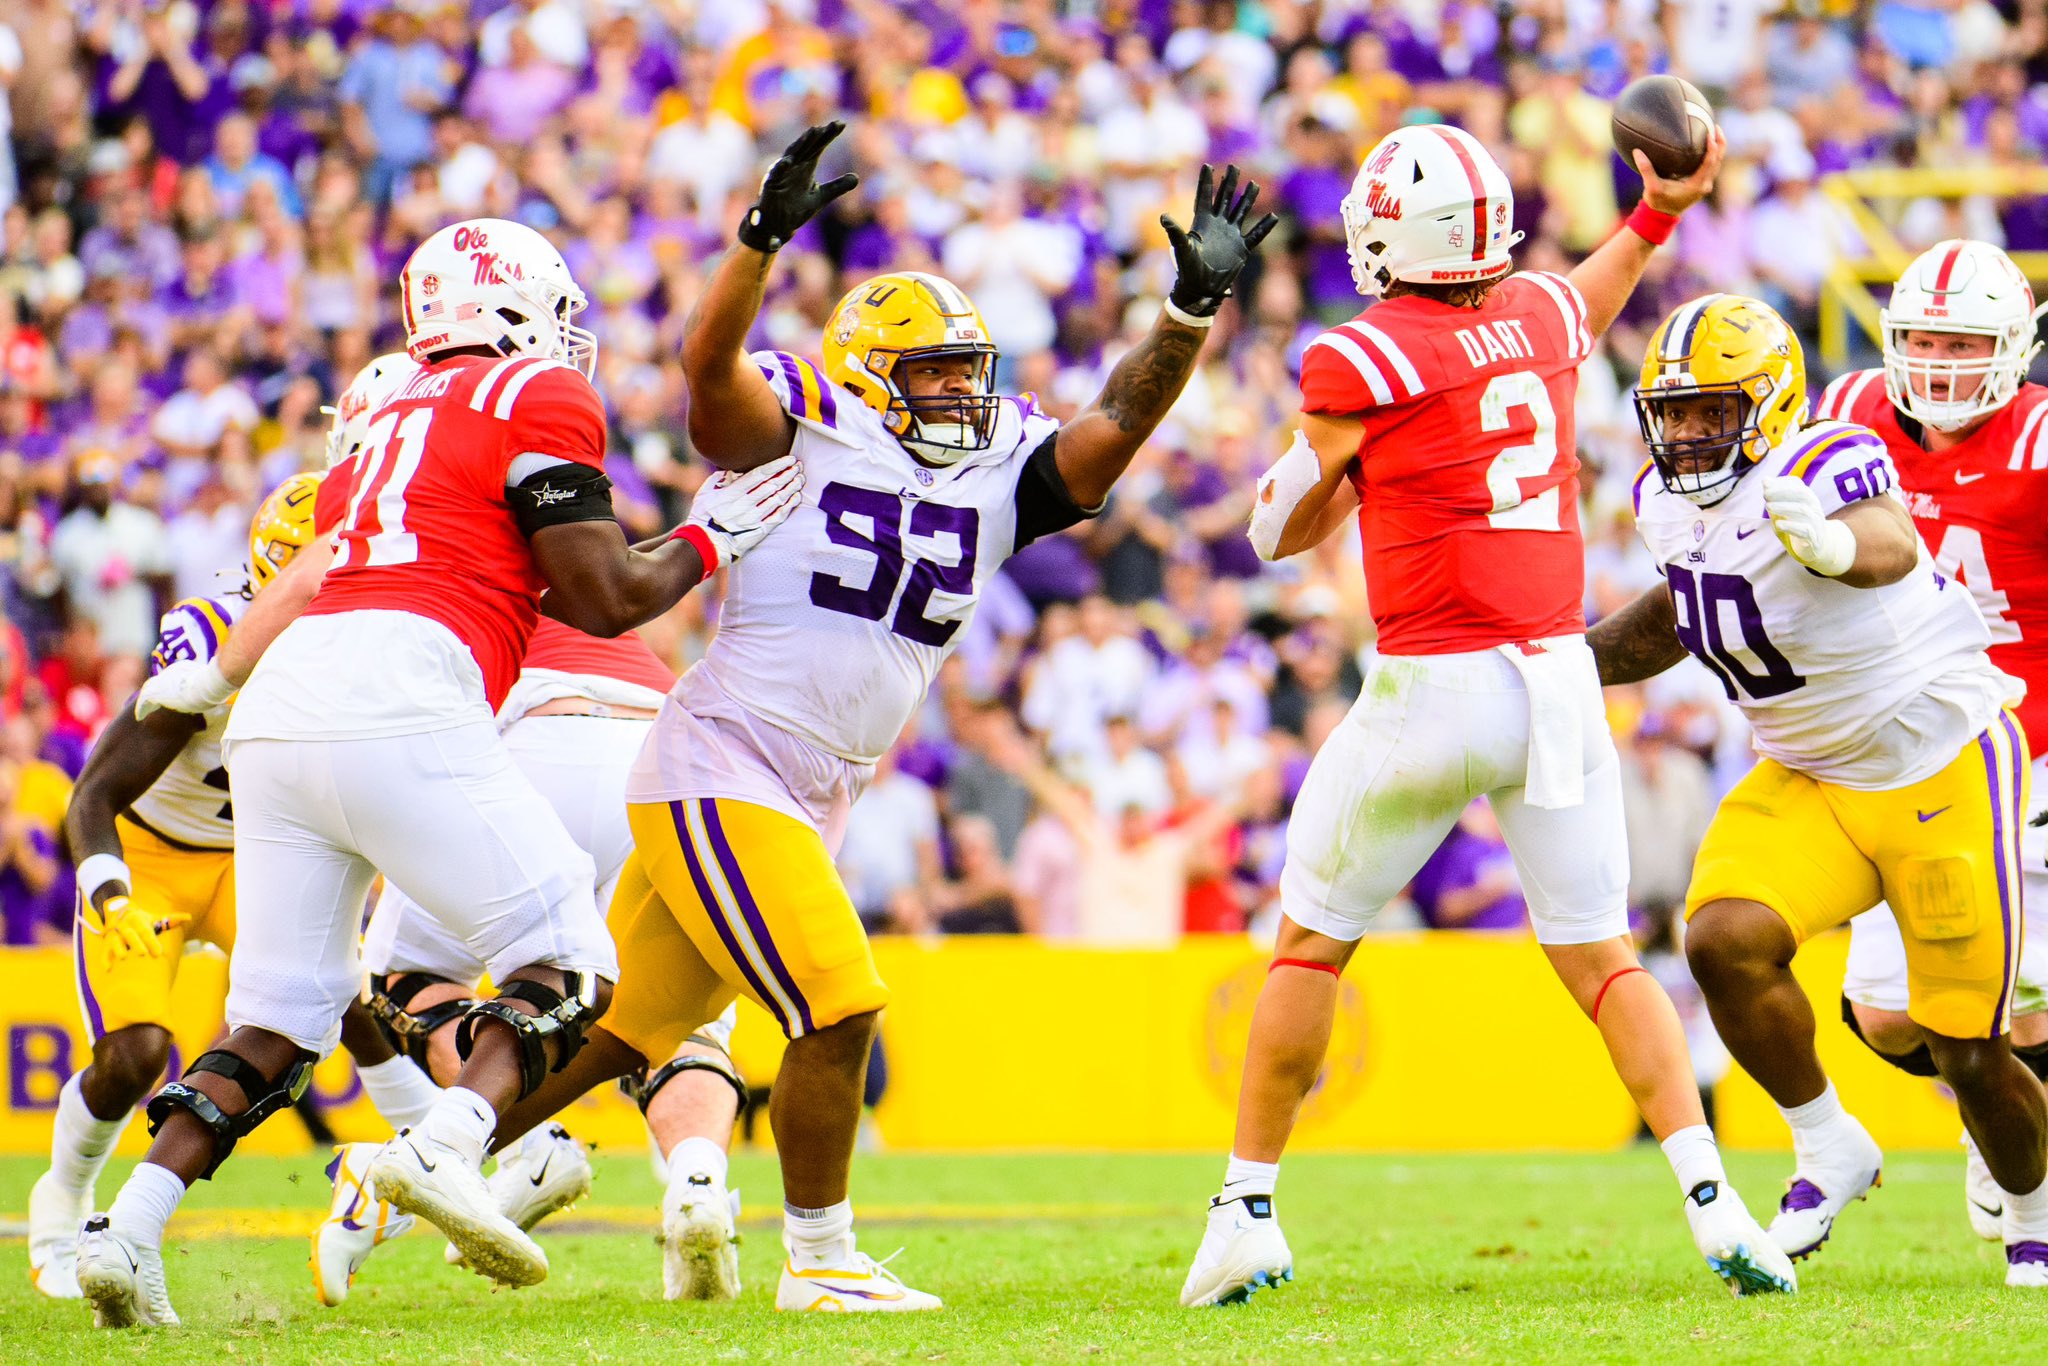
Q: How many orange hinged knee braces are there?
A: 0